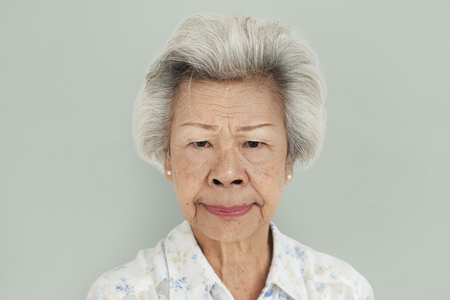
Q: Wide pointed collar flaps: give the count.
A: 2